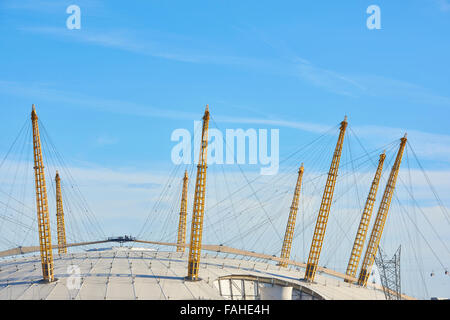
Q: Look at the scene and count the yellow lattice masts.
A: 8